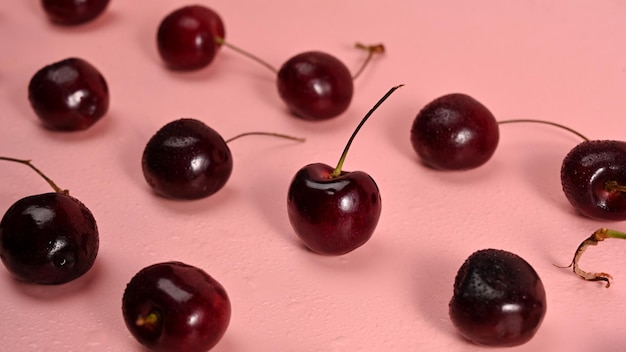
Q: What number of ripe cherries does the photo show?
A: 11